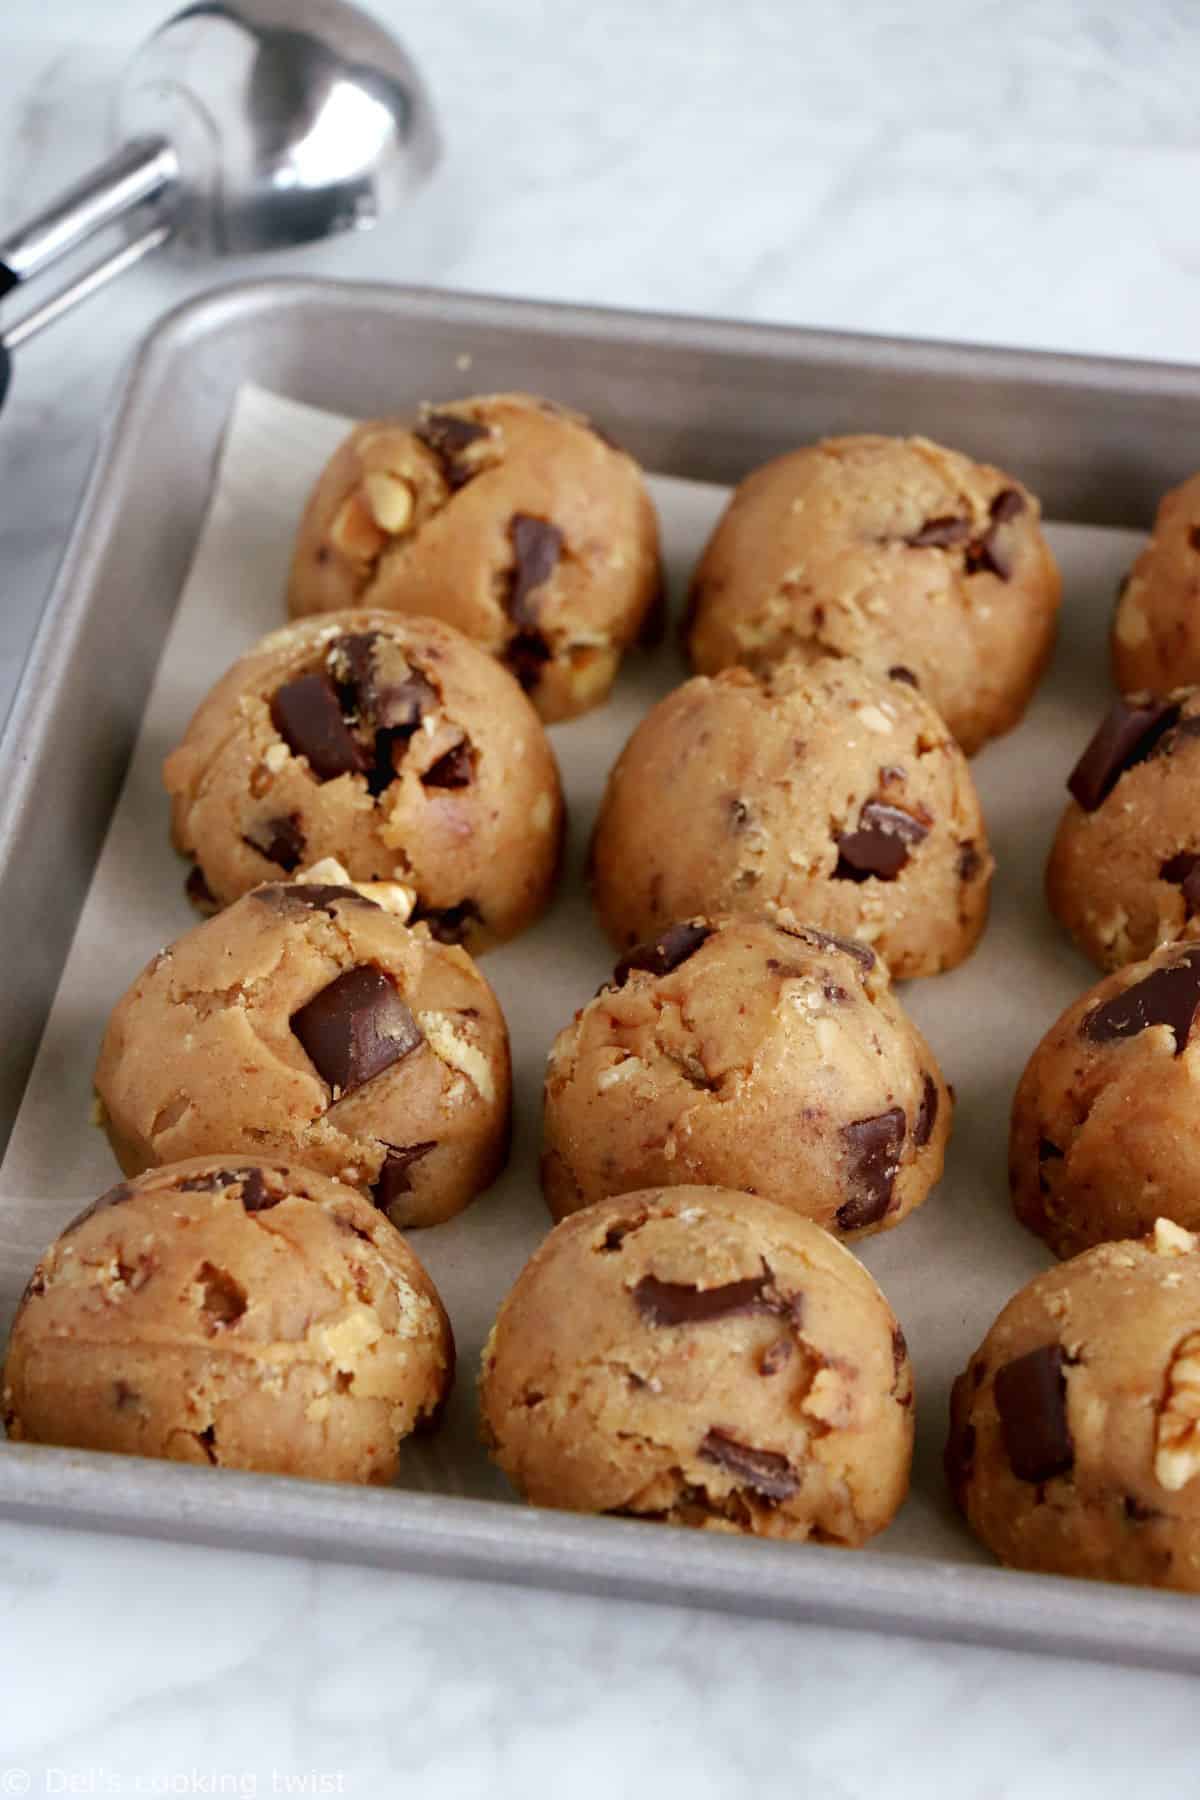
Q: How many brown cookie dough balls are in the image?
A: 12